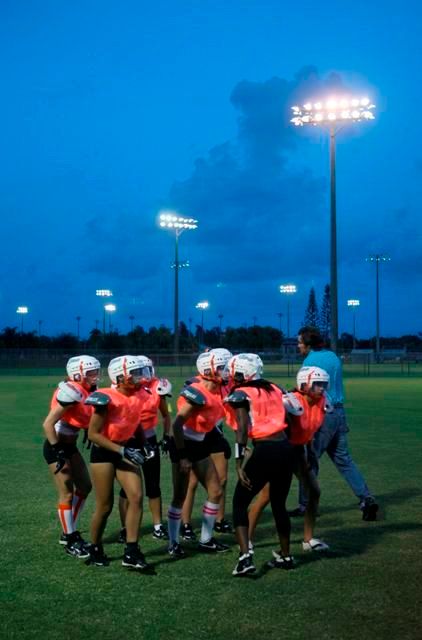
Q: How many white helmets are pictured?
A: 7